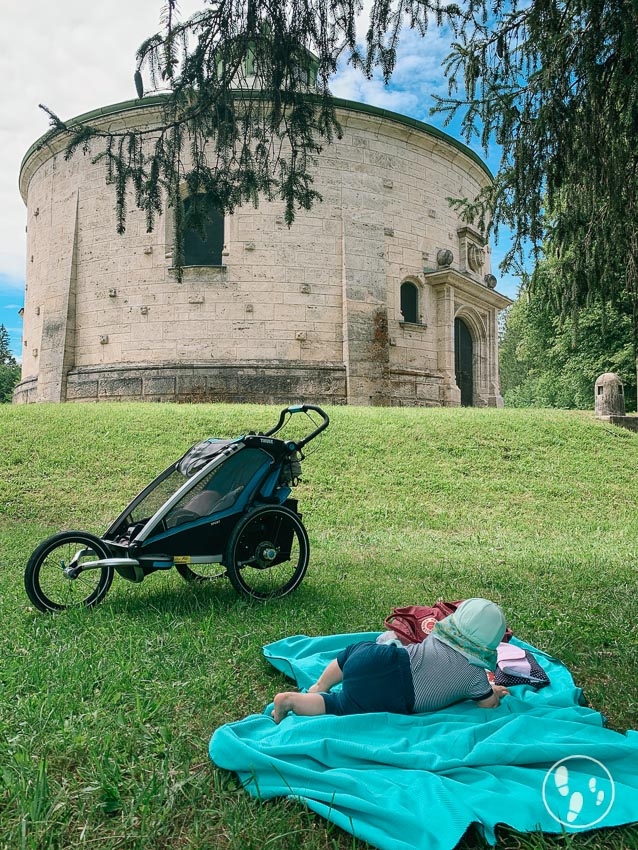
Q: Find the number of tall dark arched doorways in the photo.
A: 1